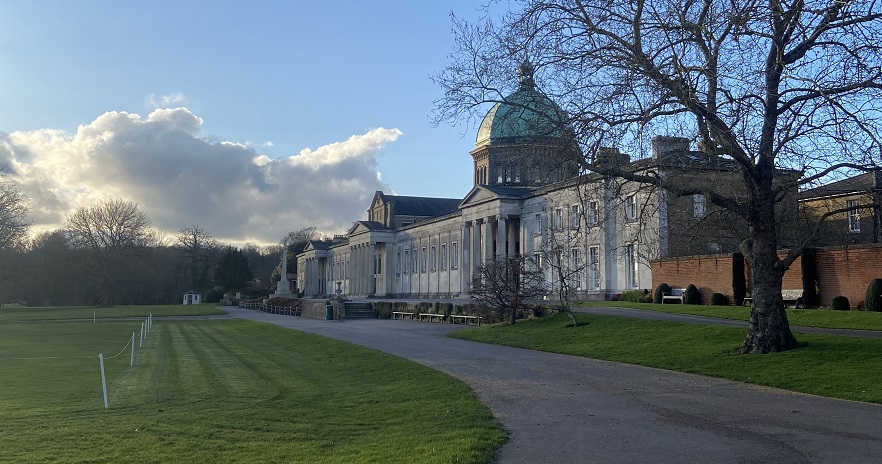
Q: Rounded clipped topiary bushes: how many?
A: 5